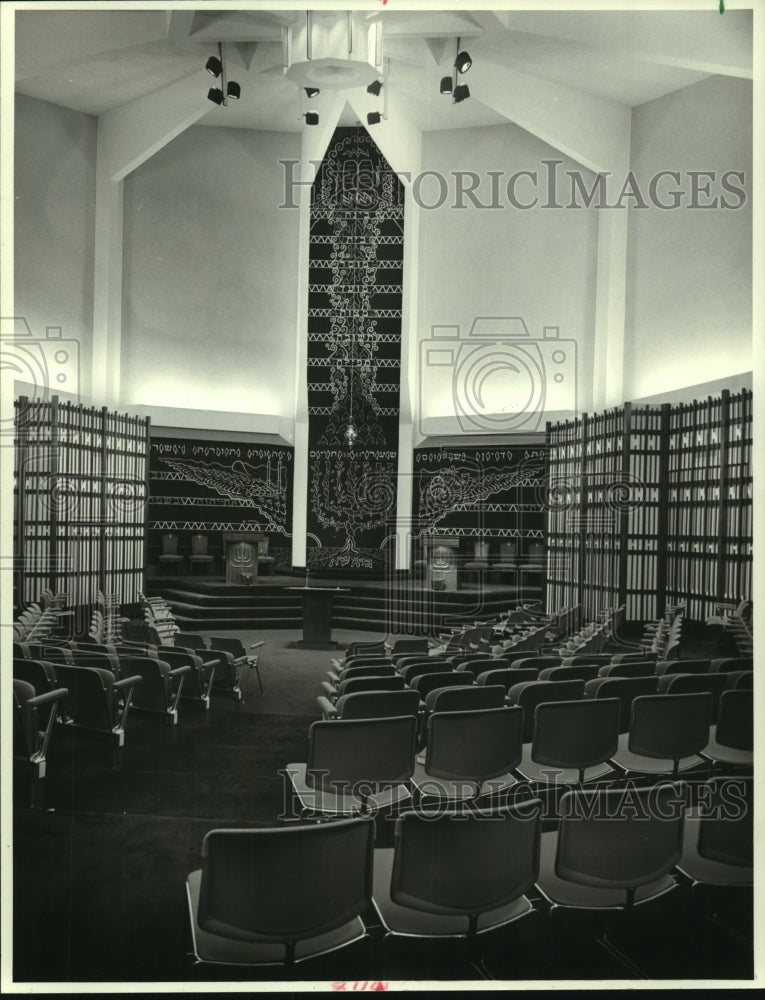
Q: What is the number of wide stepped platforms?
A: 1